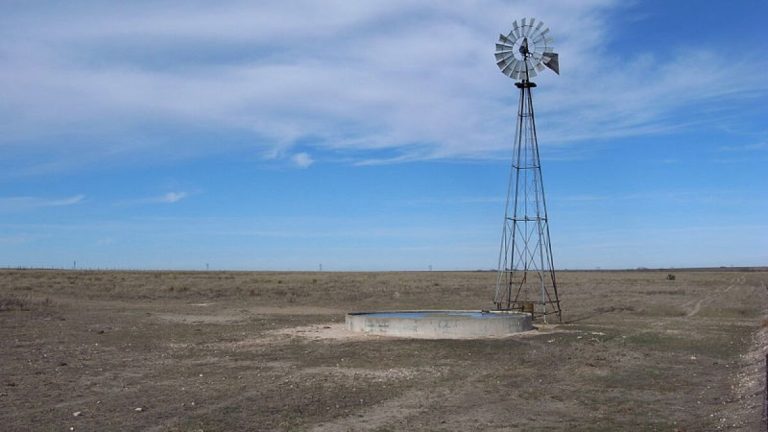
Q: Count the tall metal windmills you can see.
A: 1